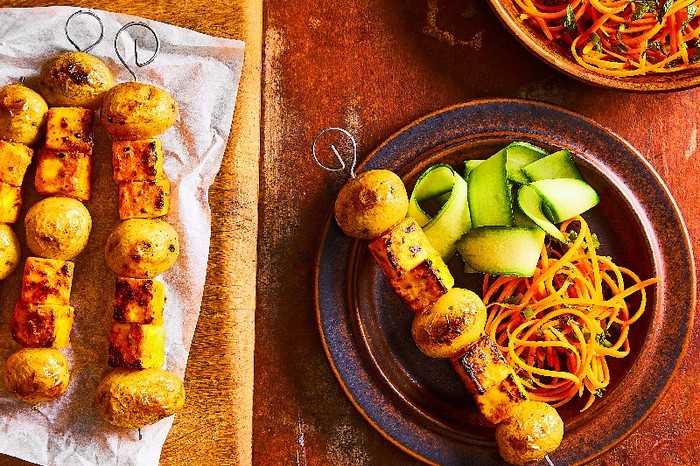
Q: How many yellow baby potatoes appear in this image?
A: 11